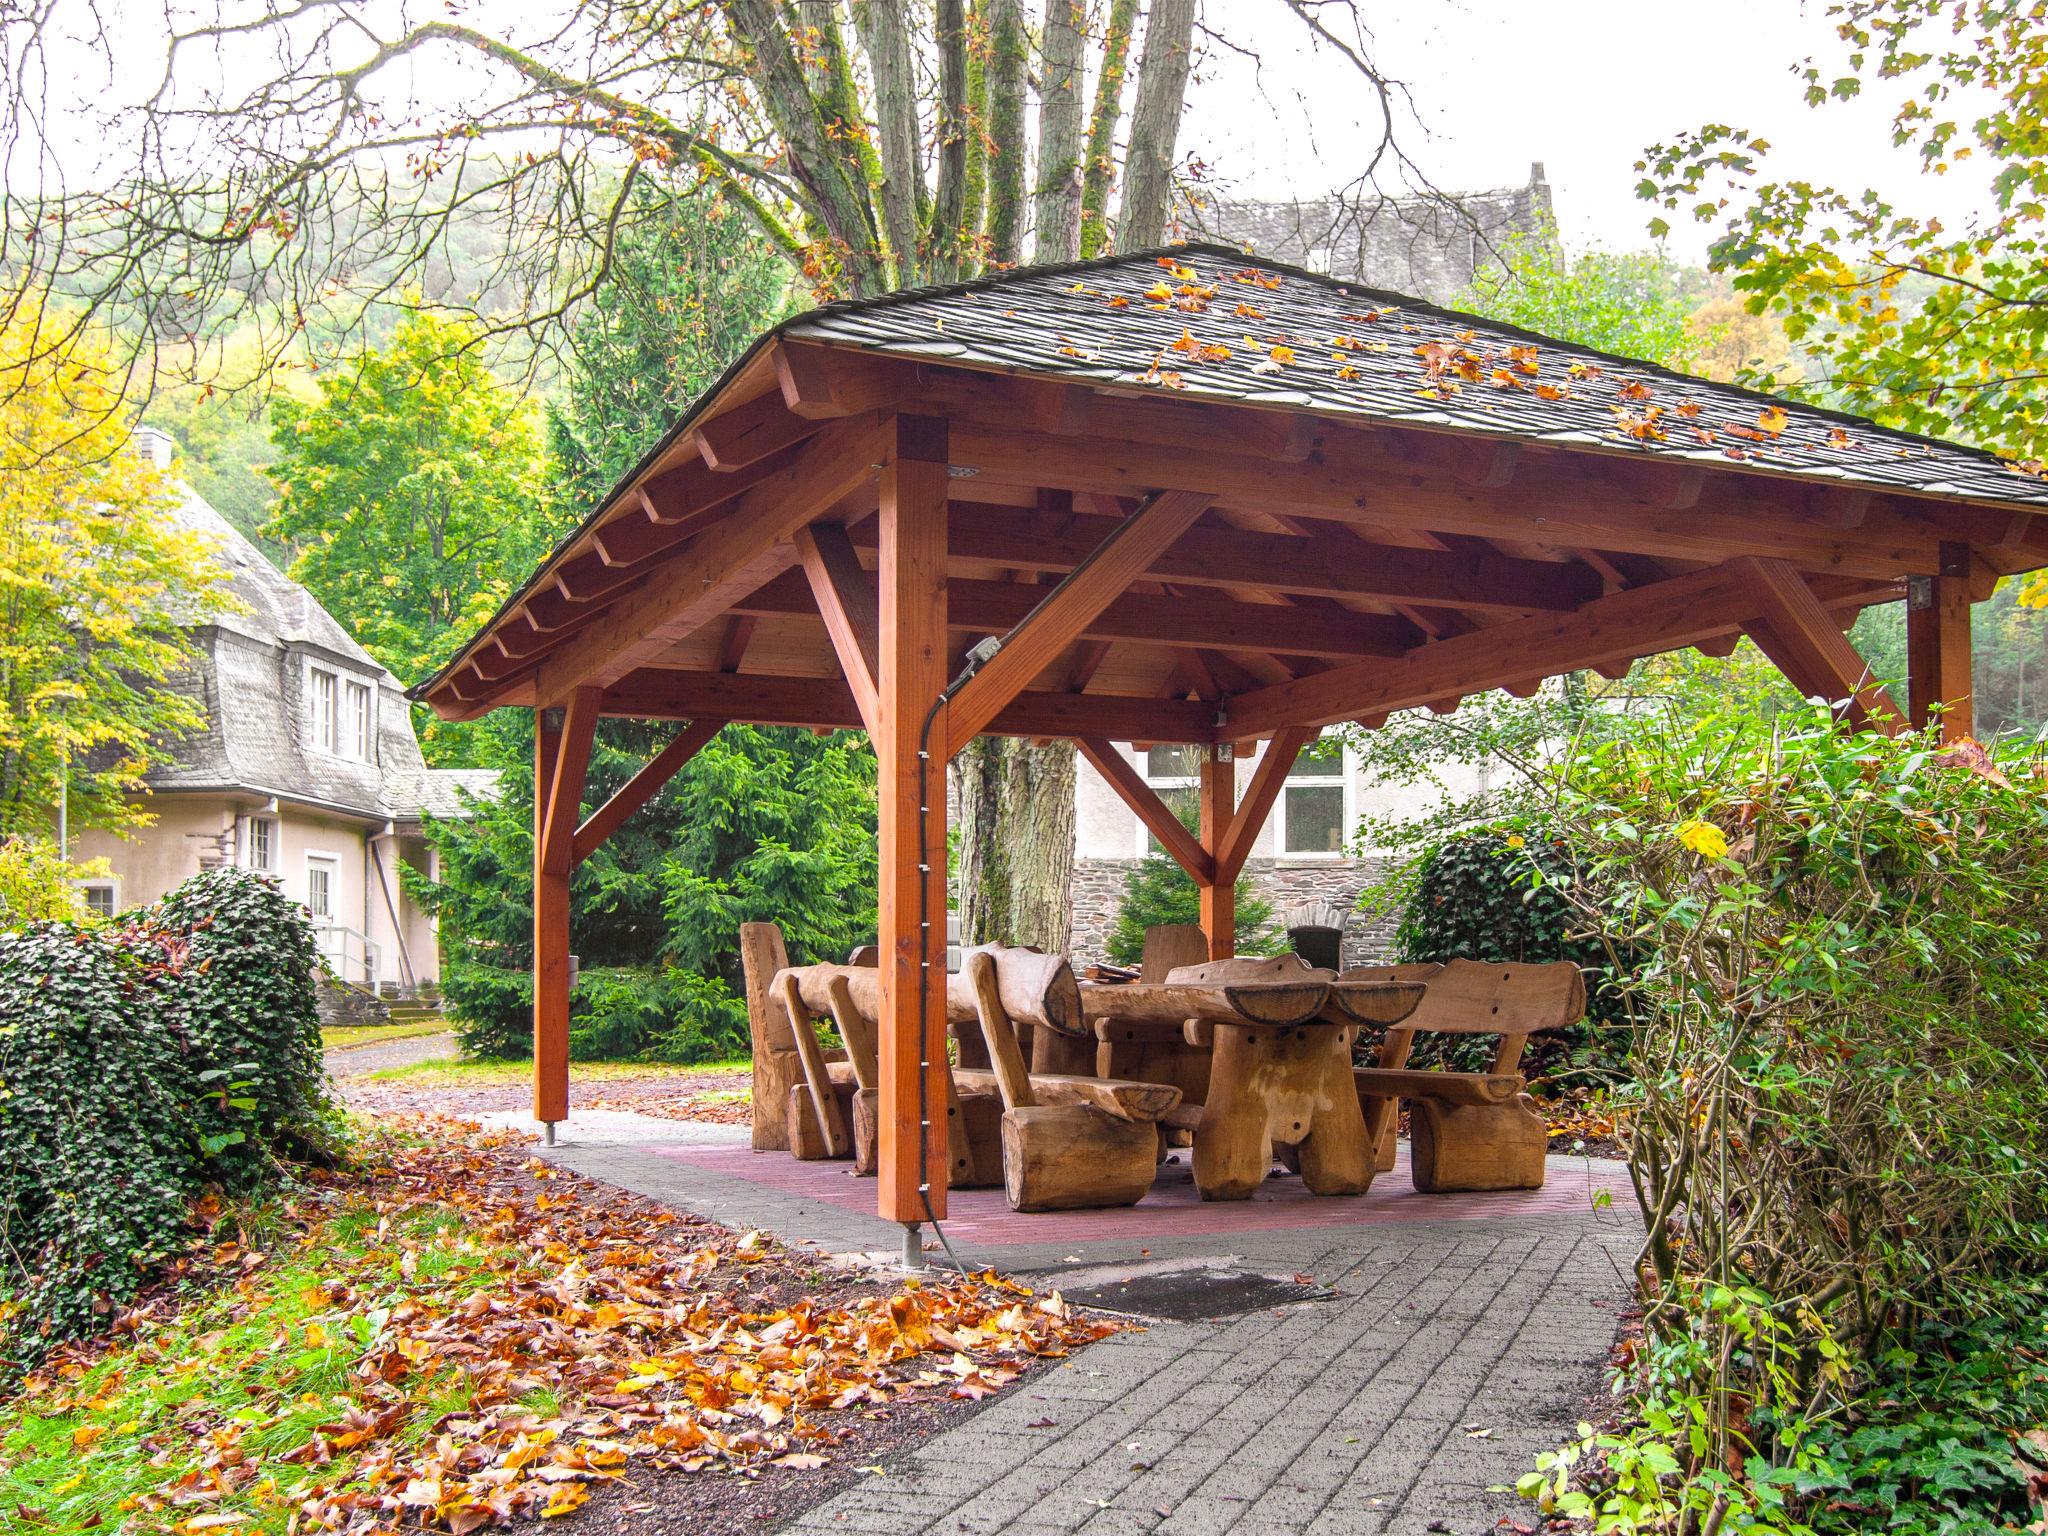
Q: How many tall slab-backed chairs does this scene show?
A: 2